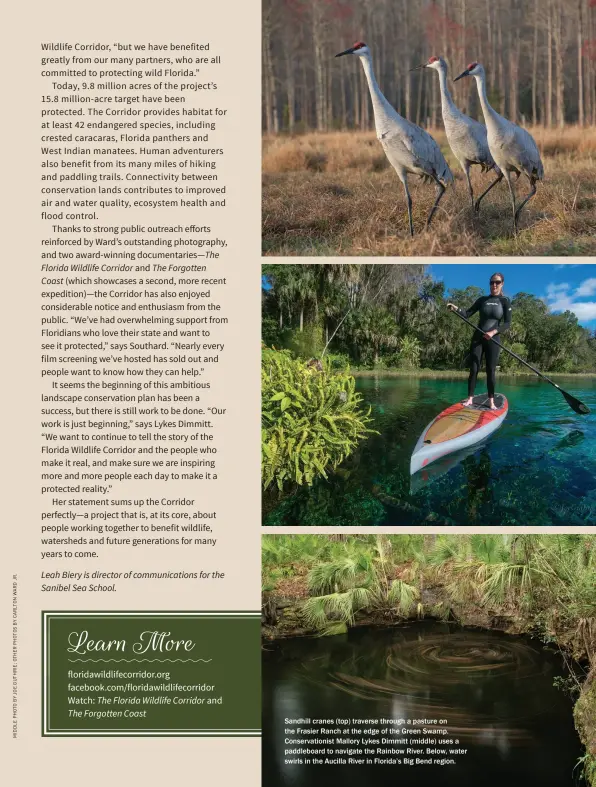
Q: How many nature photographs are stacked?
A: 3